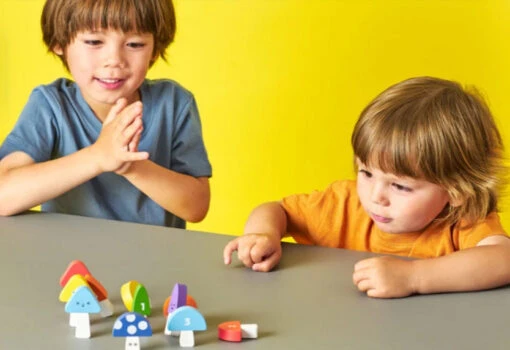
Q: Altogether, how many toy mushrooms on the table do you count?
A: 11